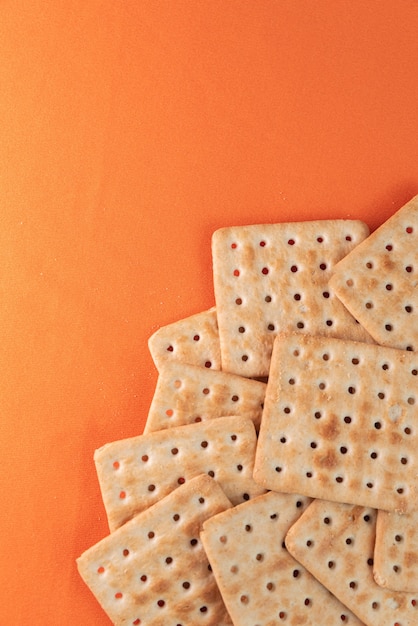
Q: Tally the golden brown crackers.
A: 10